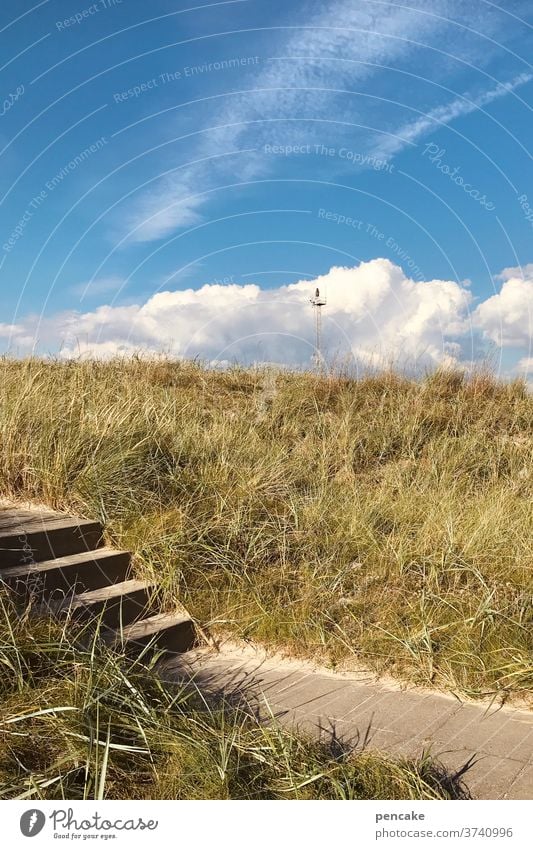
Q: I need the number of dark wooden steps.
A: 4